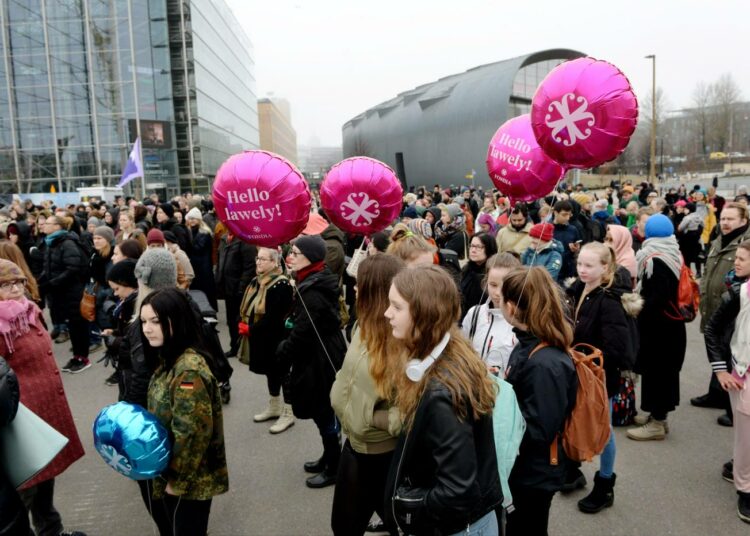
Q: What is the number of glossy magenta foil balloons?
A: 4